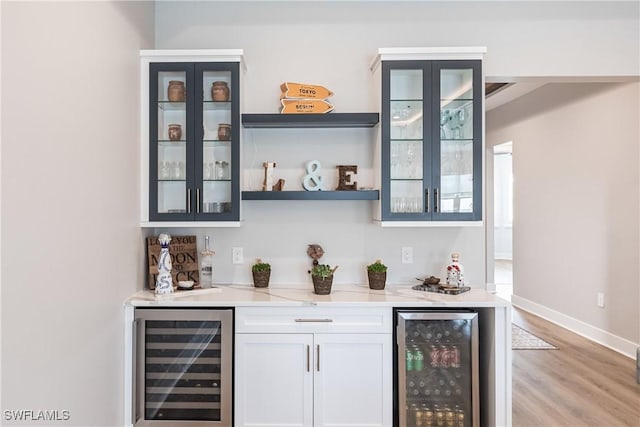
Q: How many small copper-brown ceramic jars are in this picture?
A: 4